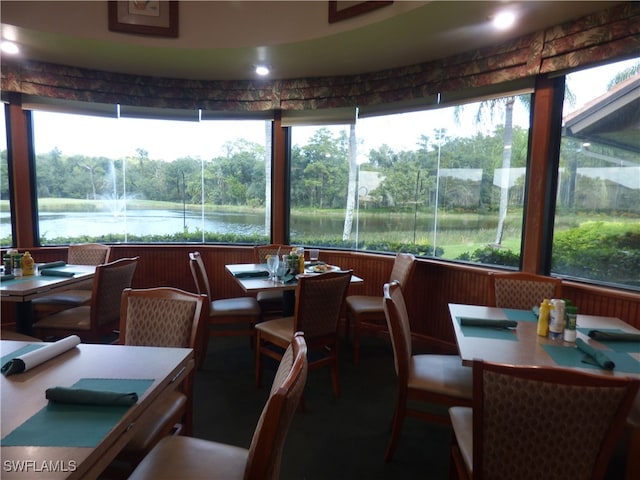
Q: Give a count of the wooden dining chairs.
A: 11